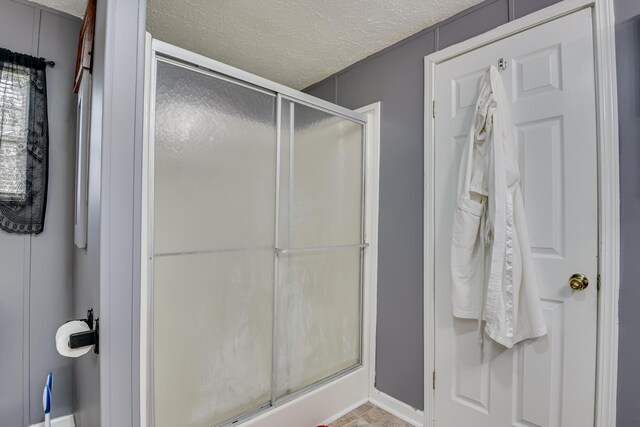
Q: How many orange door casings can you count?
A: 0